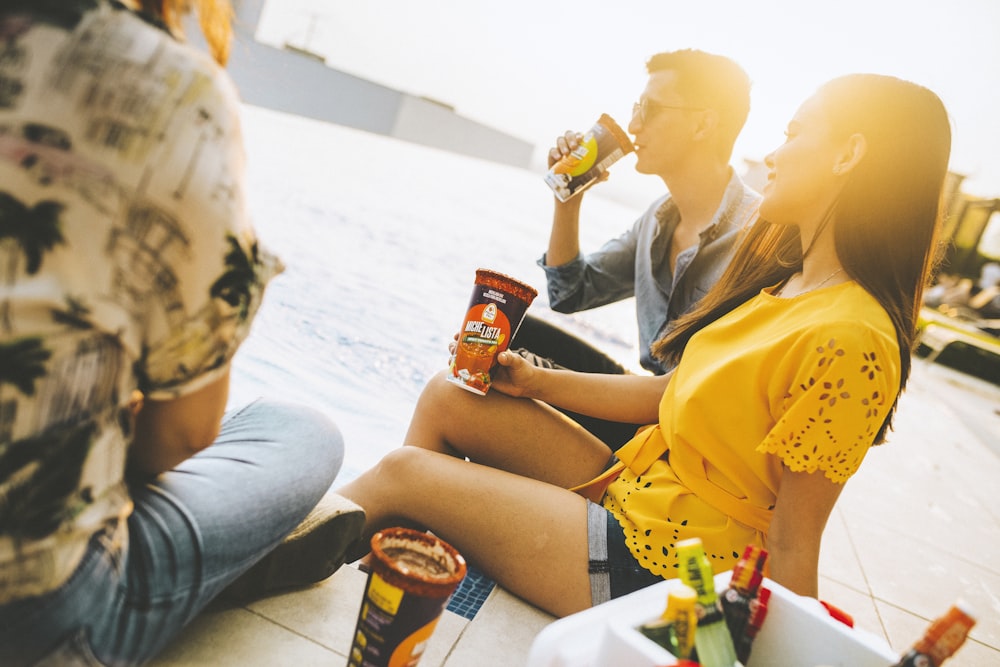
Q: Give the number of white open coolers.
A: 1